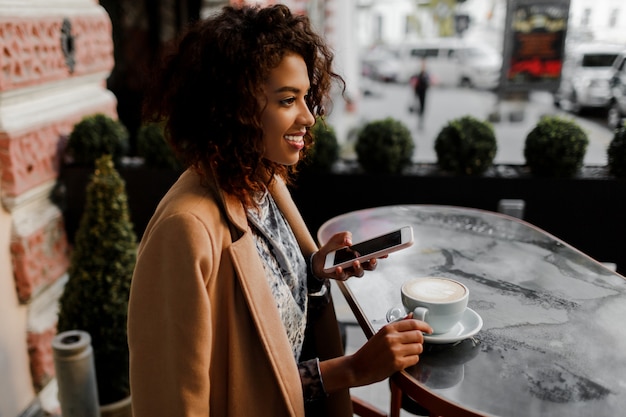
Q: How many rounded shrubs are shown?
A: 7